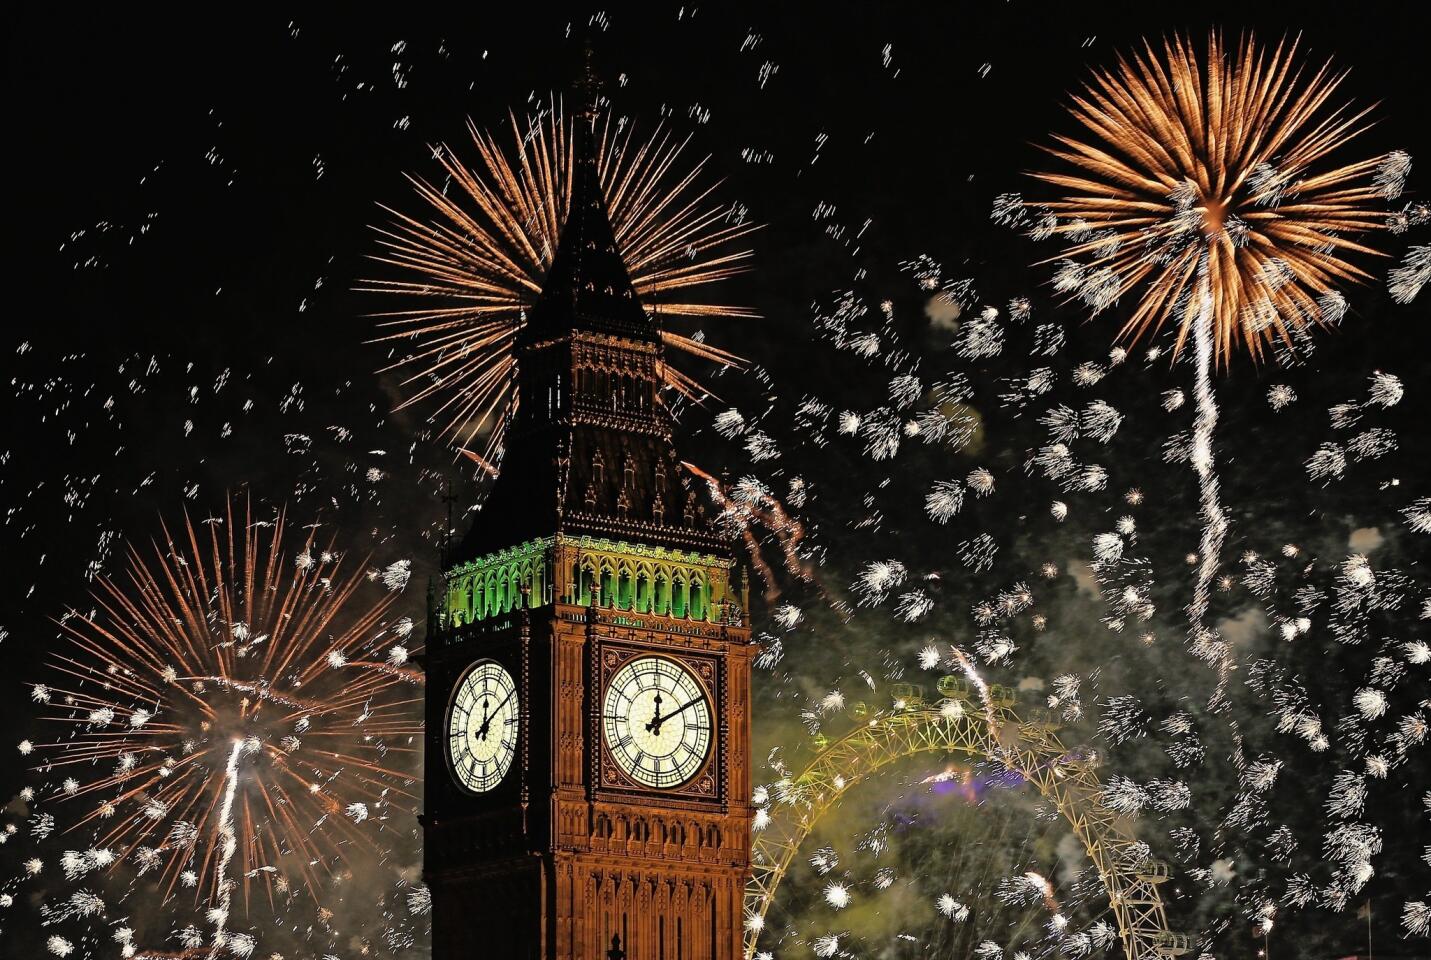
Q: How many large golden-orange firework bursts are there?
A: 3